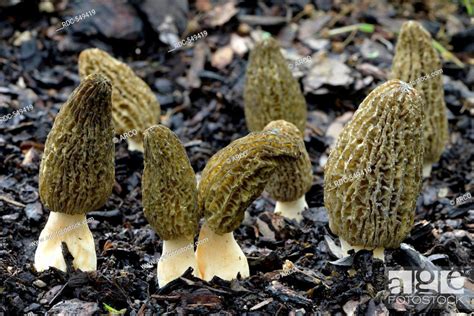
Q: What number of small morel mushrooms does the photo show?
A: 8